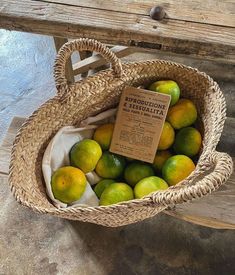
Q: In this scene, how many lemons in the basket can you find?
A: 14